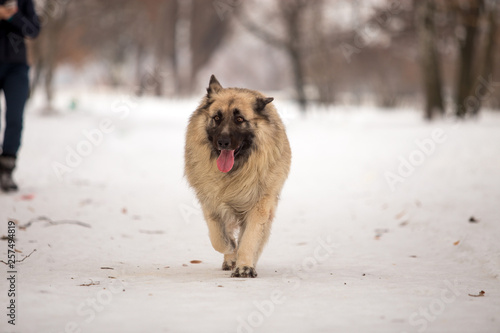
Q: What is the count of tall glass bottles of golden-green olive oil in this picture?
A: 0